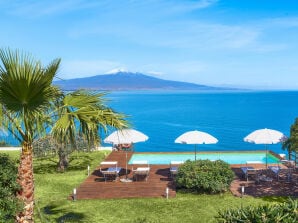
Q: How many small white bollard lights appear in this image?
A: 4